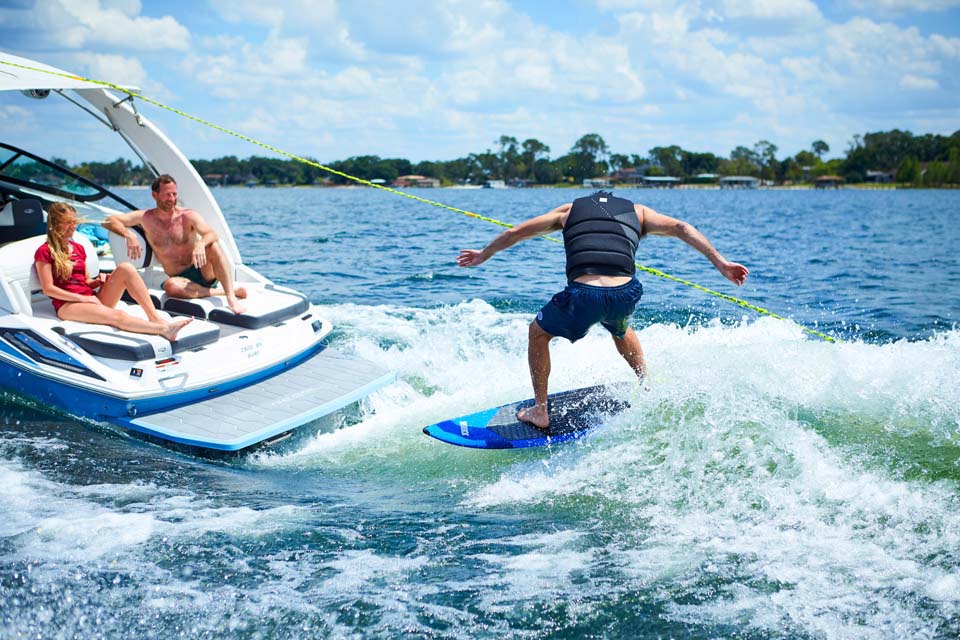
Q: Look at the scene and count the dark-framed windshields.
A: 1